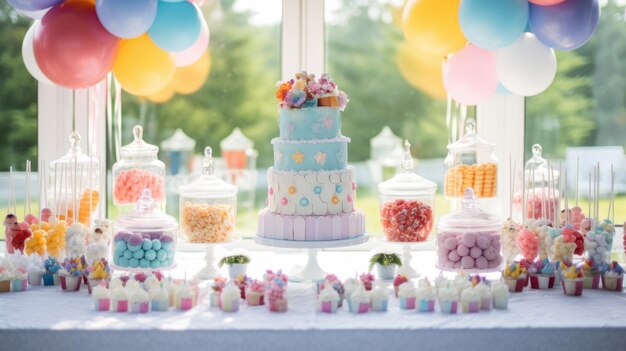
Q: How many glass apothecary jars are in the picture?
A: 8